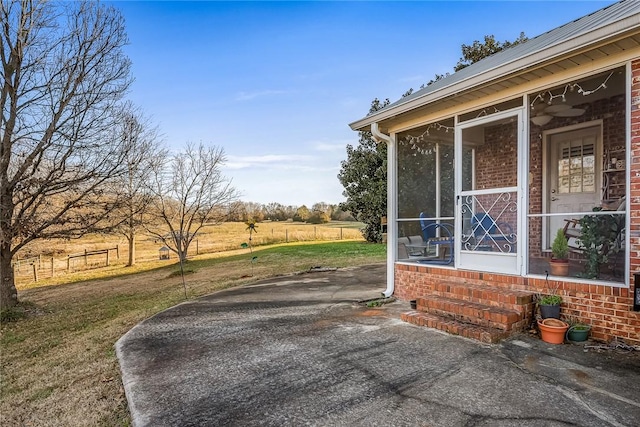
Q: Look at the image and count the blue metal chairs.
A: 2